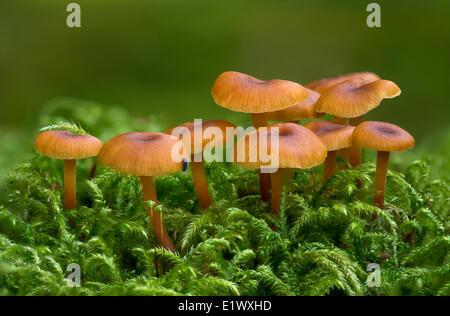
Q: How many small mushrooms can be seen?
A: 10